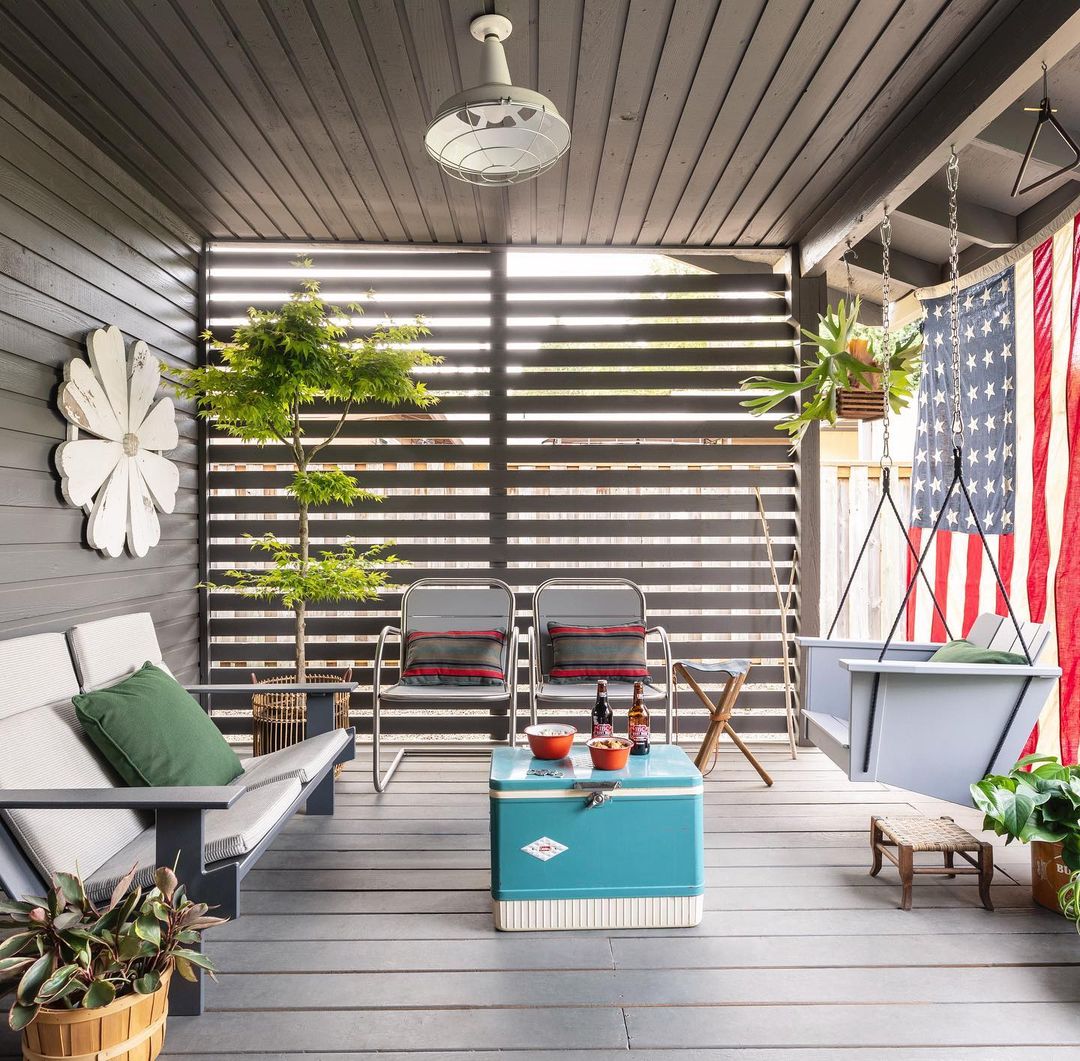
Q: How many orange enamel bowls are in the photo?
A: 2